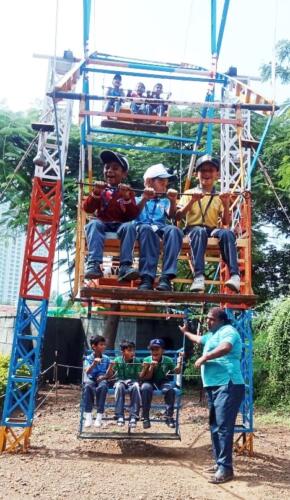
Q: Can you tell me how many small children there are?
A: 9